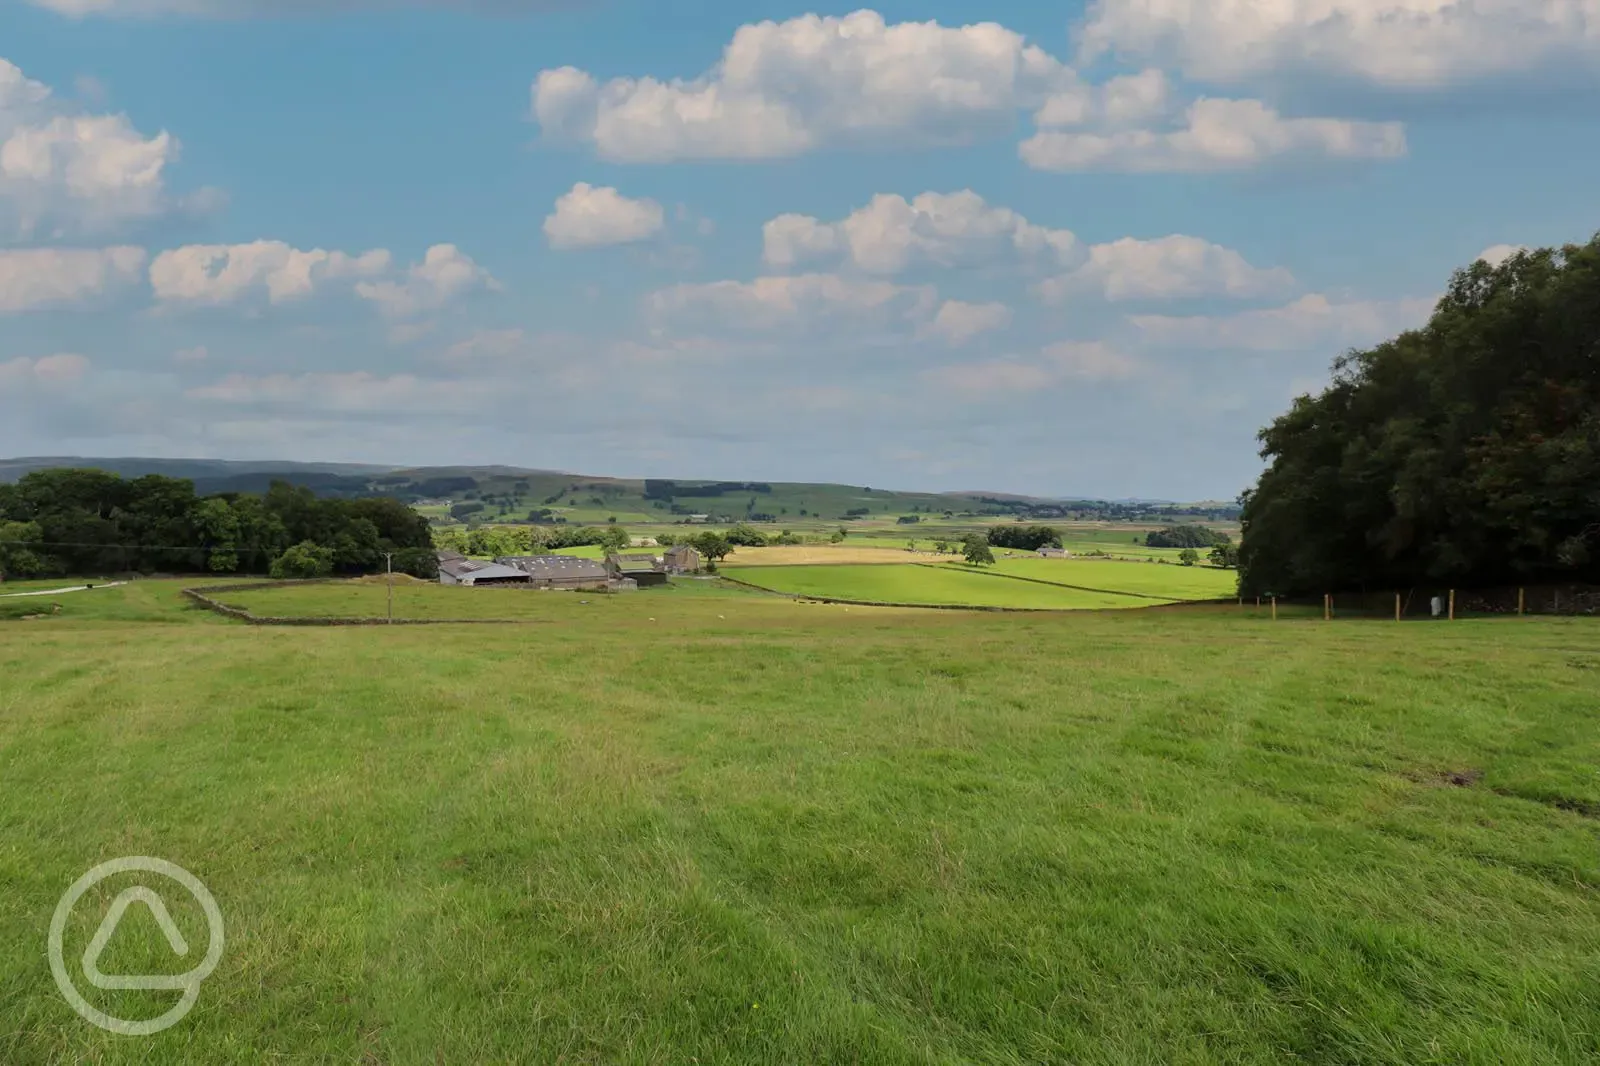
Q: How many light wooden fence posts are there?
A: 7